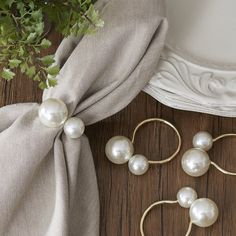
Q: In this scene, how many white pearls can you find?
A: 8